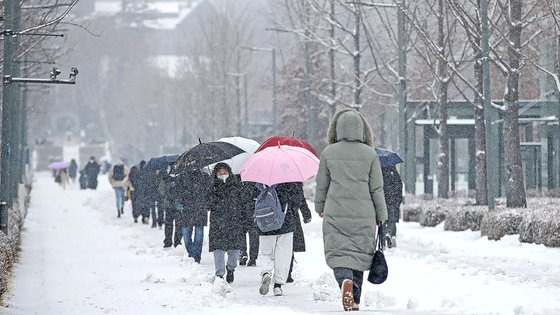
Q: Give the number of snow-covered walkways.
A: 1